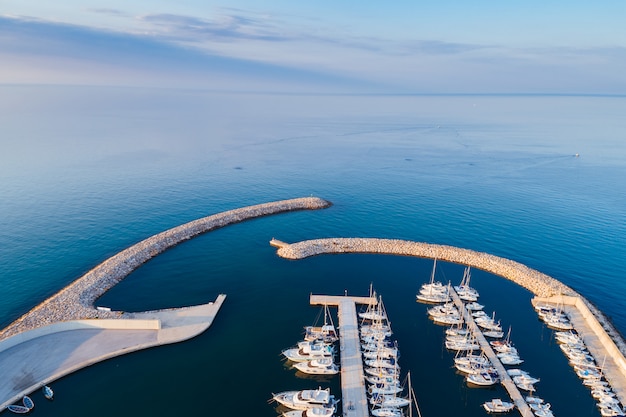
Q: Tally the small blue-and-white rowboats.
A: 3